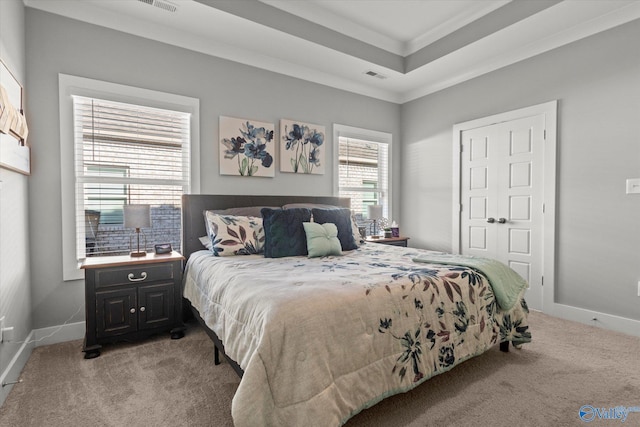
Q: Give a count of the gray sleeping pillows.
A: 2